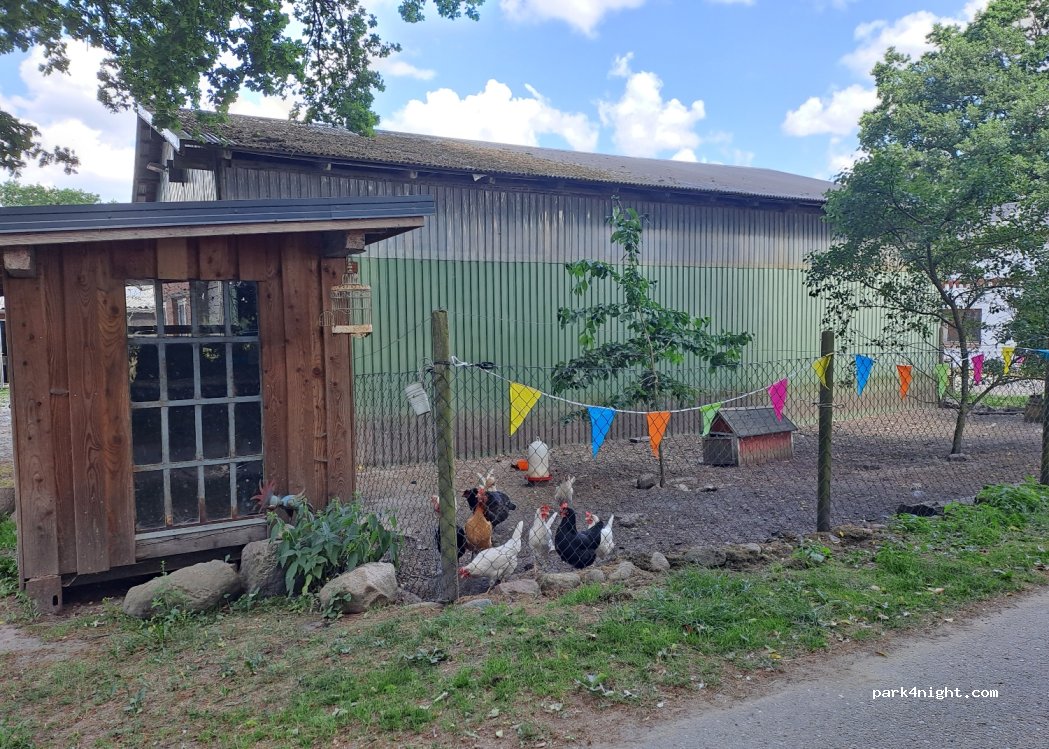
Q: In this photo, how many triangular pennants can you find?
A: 12